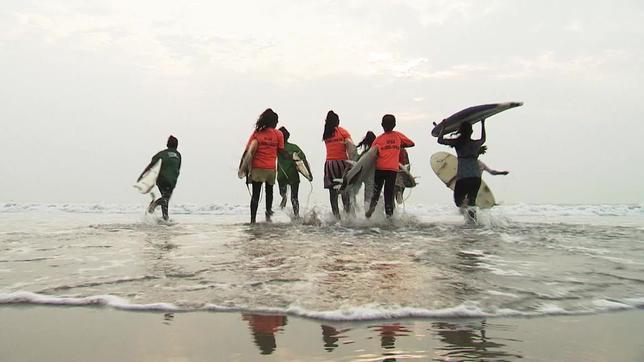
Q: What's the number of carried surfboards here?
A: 8